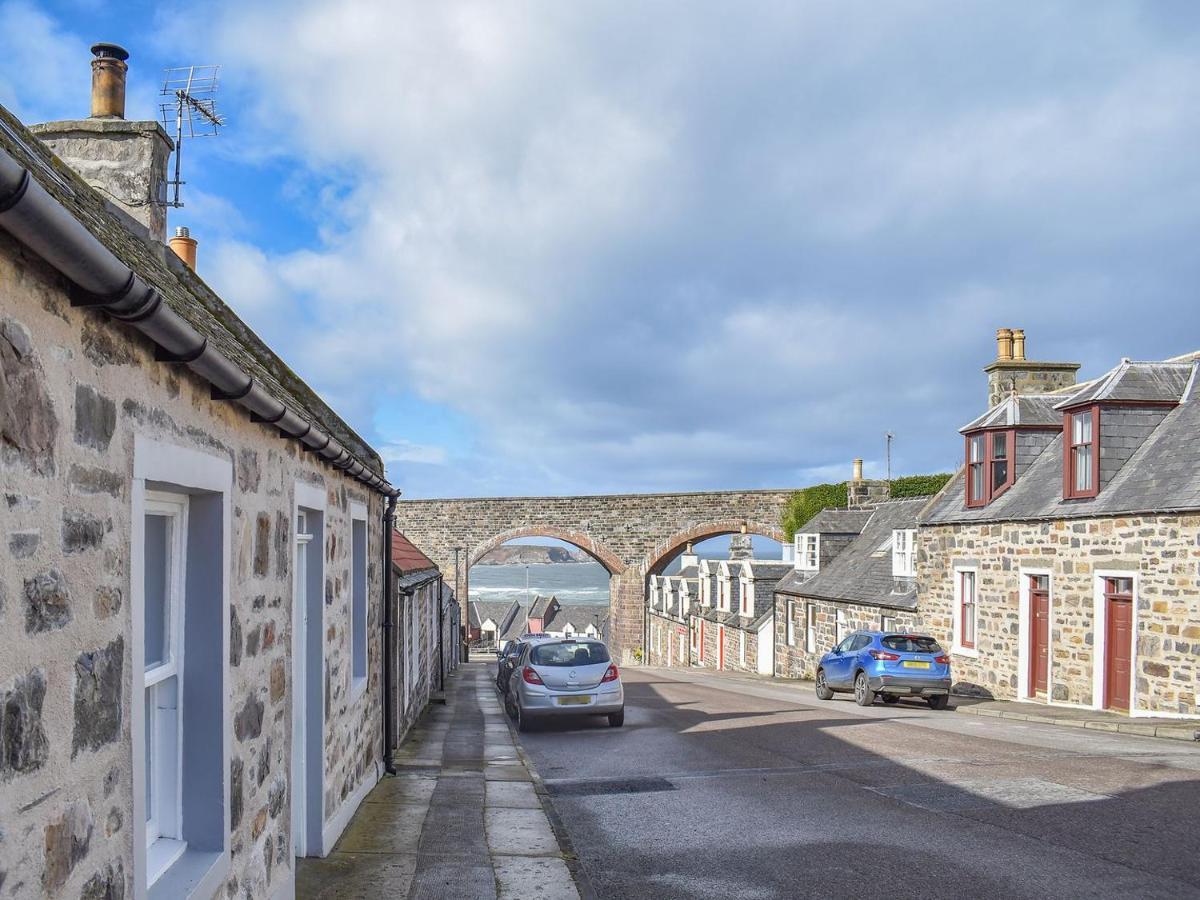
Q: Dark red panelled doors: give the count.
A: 2